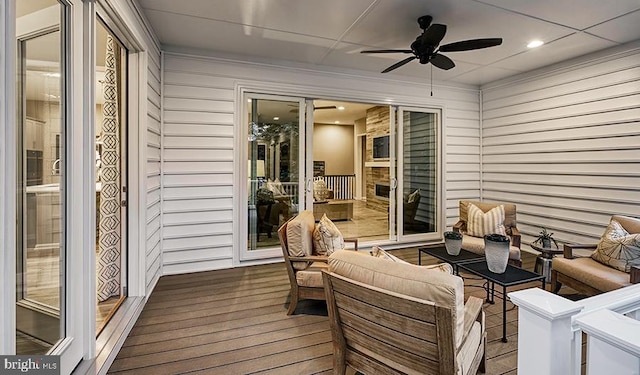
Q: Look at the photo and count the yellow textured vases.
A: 0